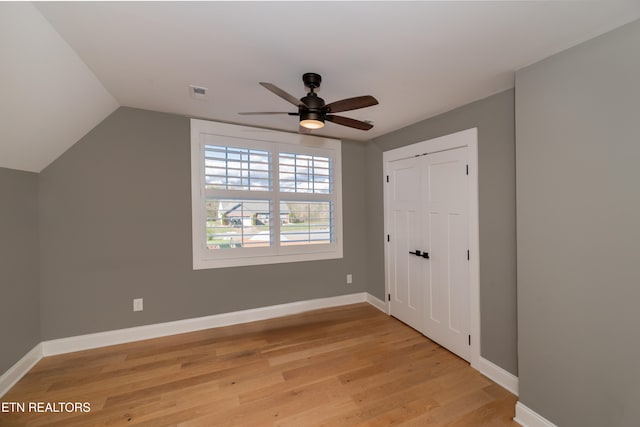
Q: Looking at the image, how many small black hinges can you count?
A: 6